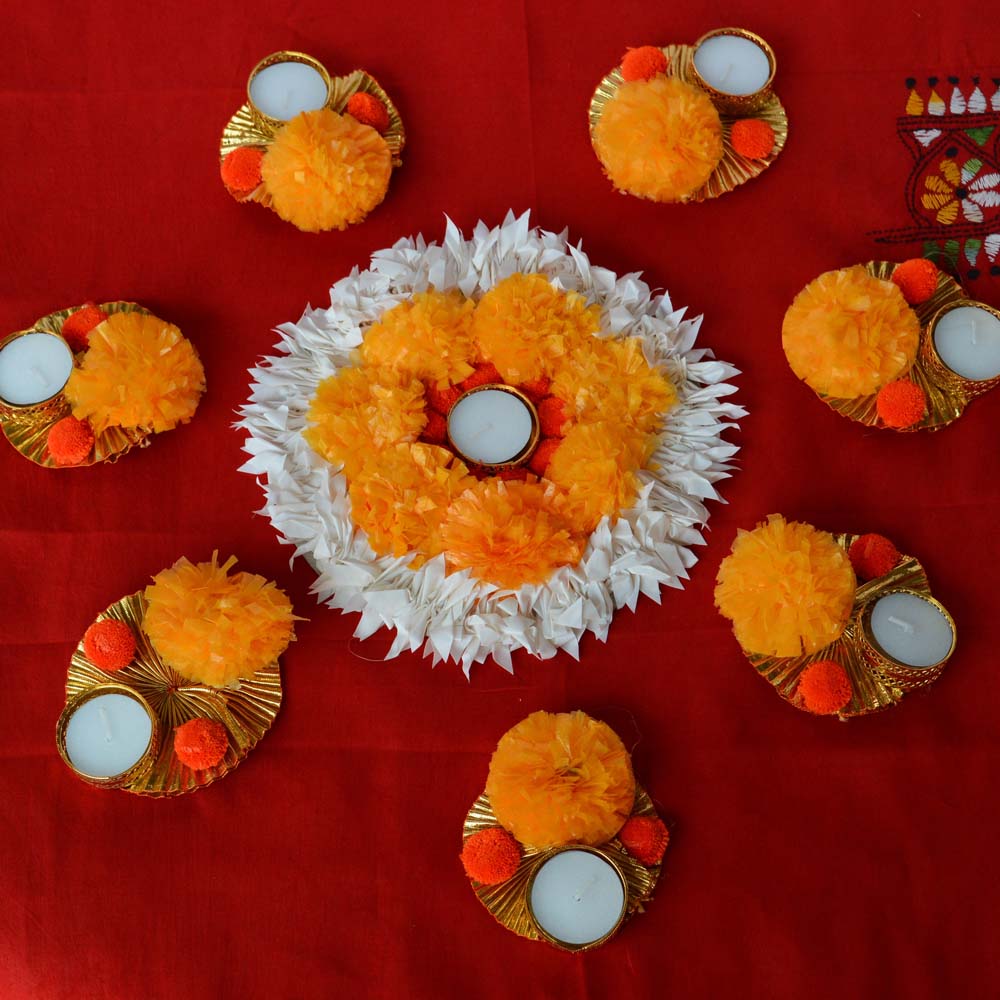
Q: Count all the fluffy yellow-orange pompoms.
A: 14